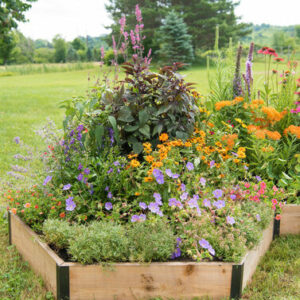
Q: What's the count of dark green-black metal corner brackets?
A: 4